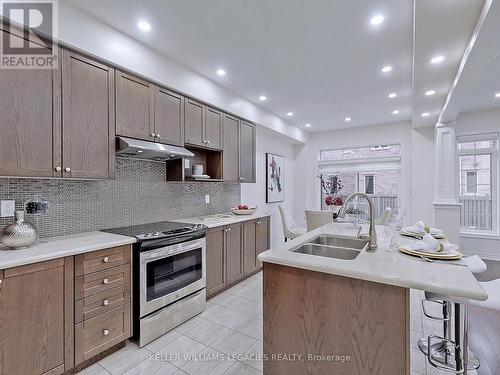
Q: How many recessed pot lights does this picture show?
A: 14